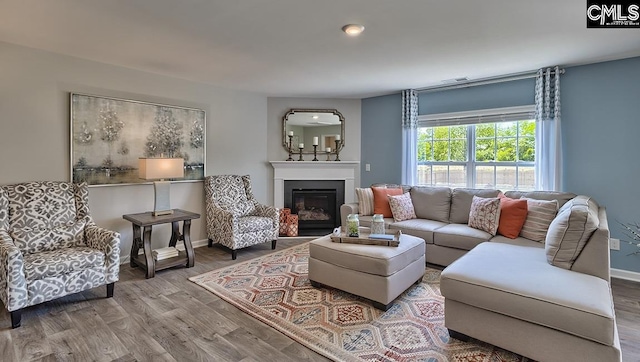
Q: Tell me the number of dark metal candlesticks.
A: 5